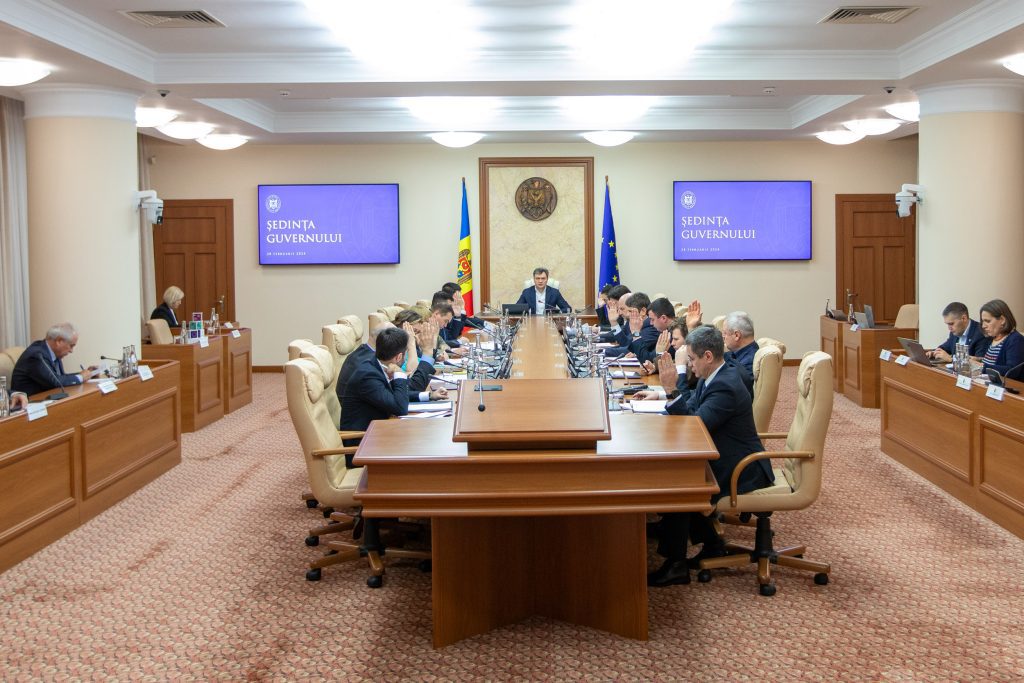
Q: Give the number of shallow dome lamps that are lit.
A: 10